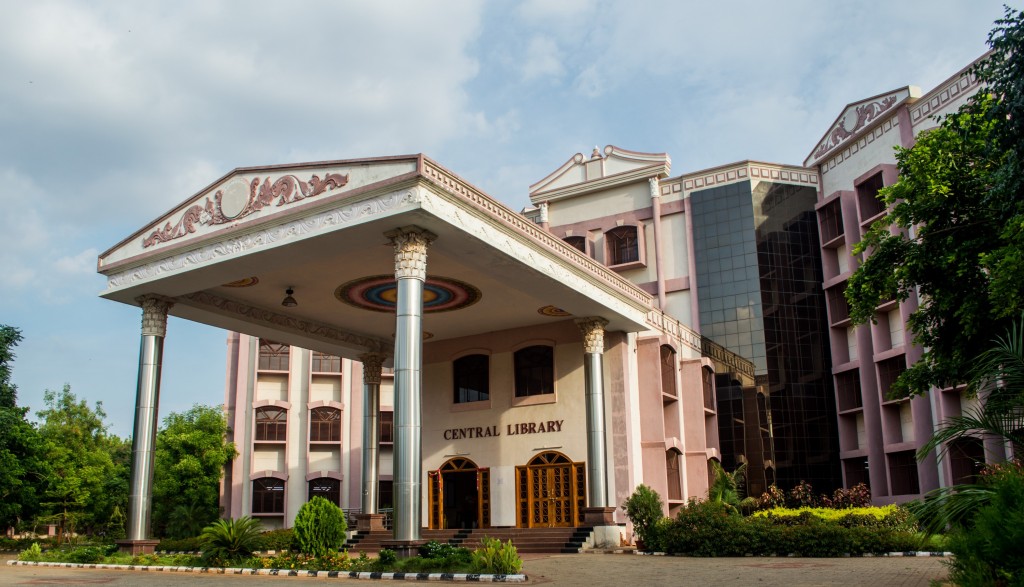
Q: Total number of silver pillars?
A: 4